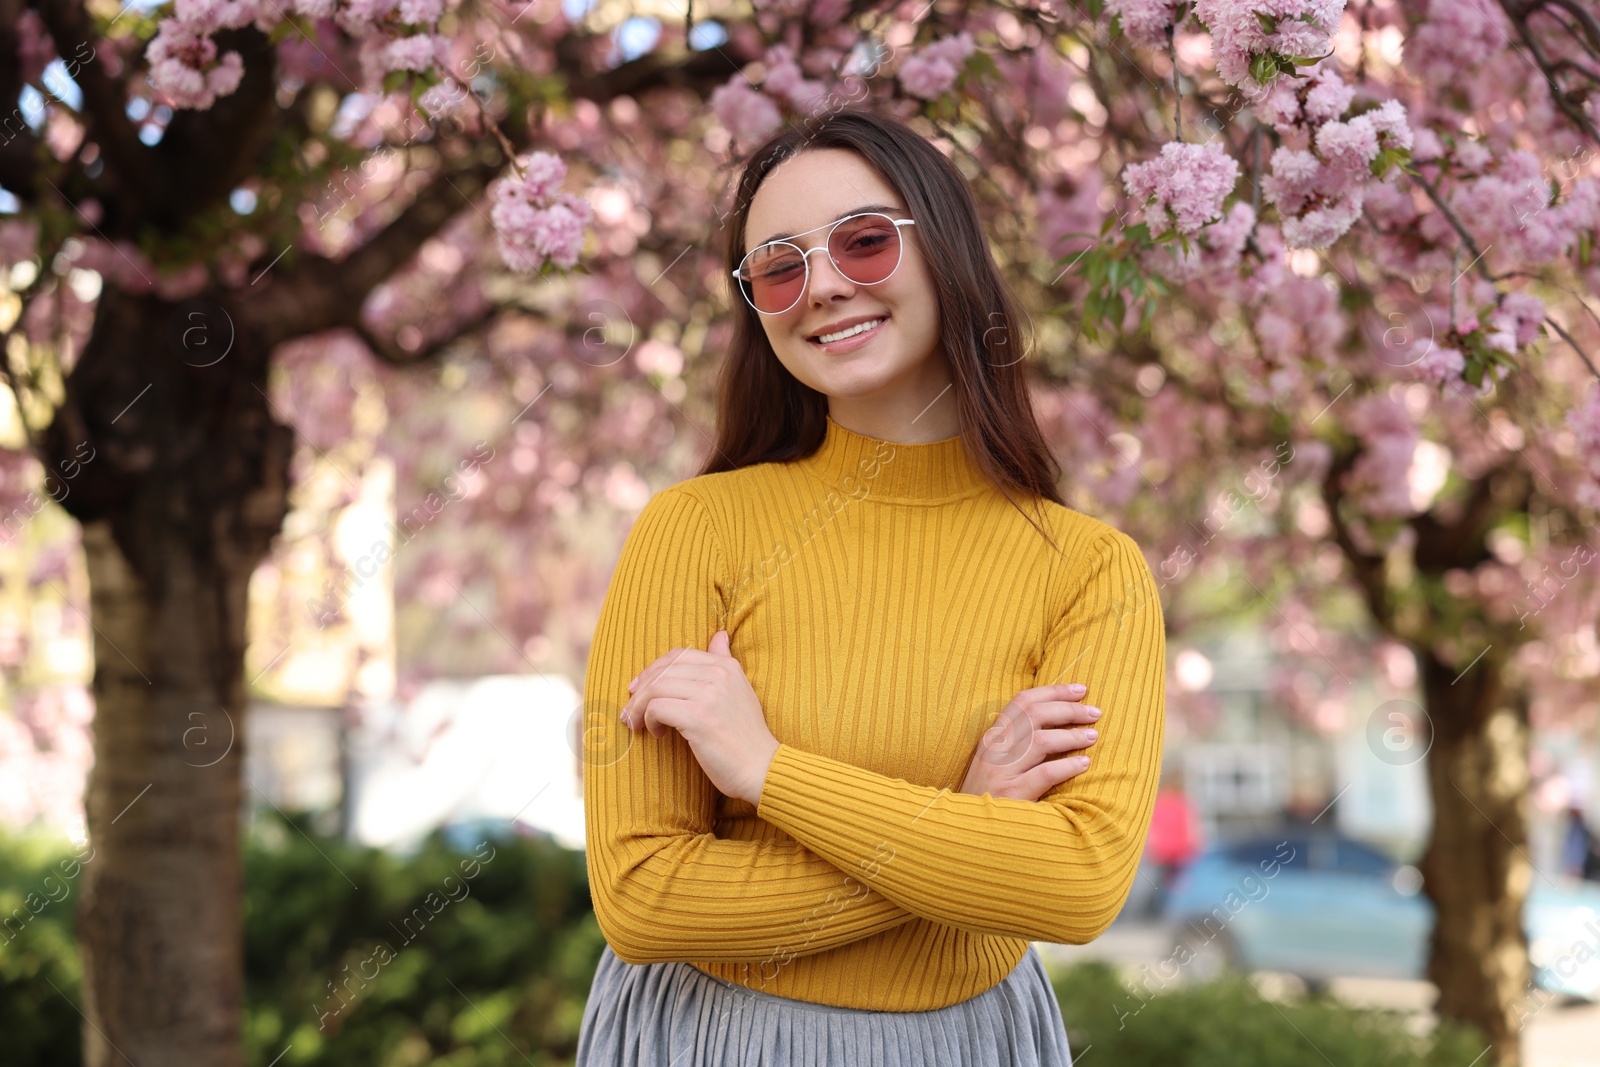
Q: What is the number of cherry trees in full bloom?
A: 2